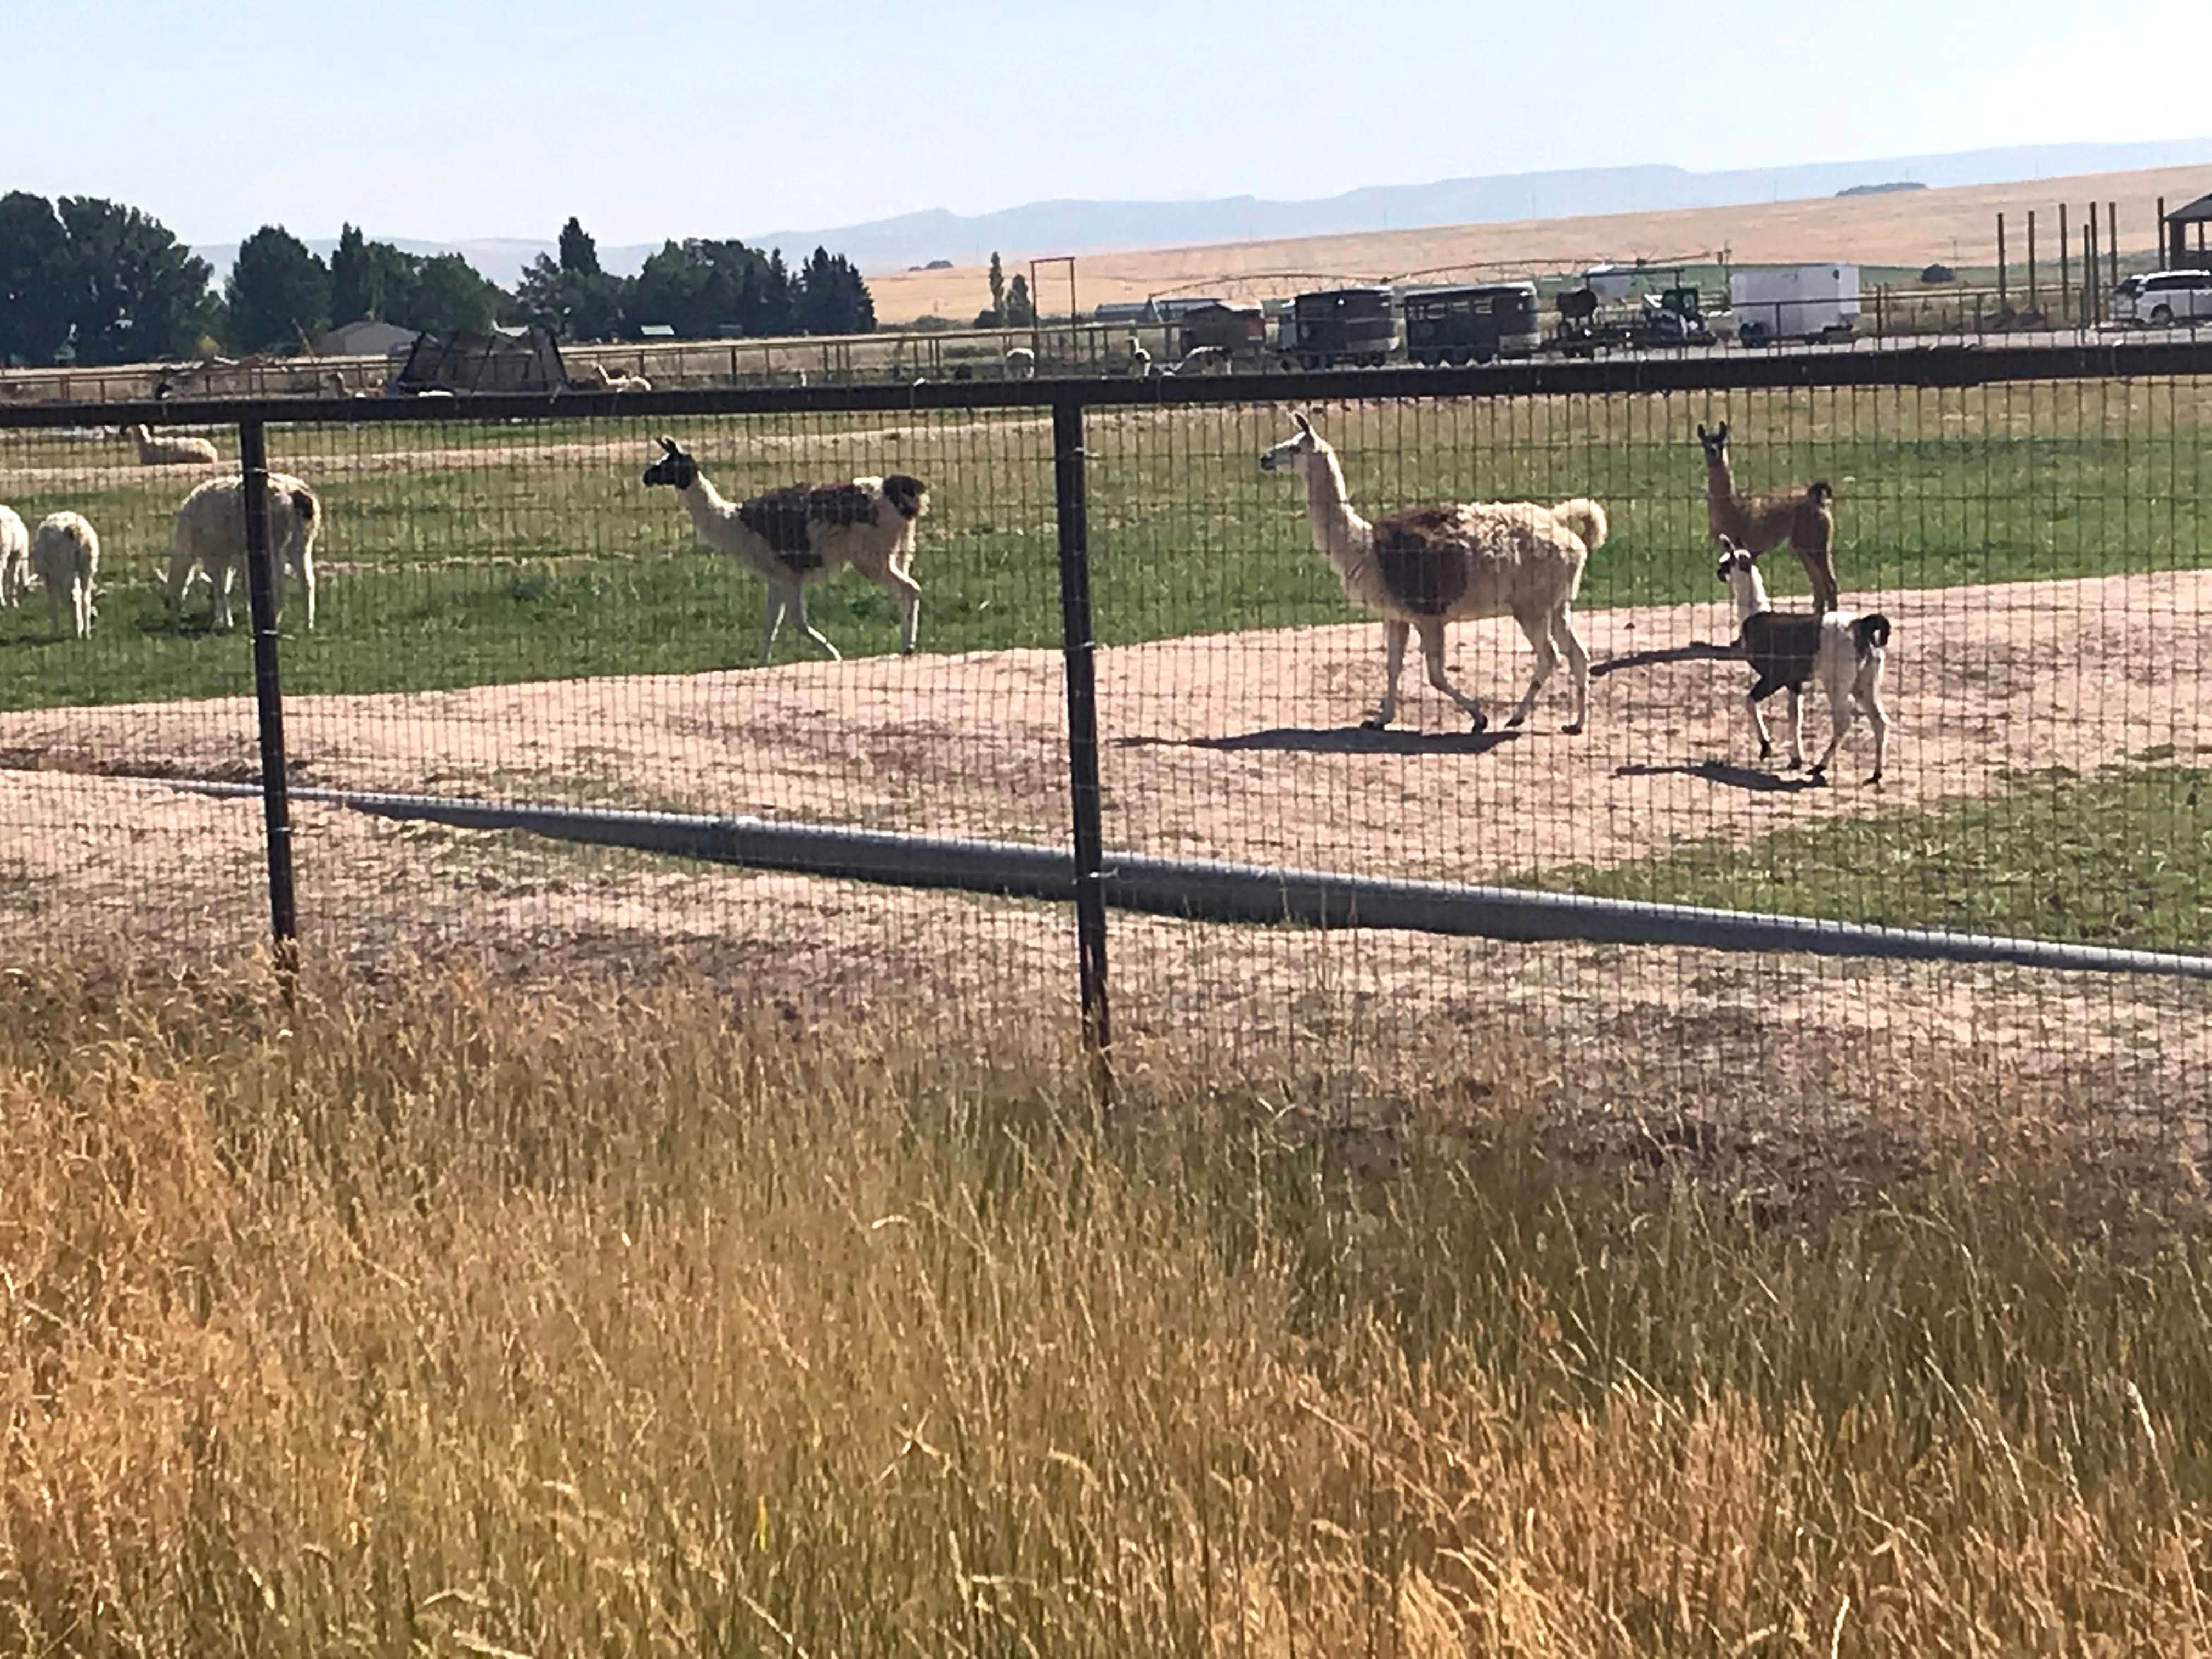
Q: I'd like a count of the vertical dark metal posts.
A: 2